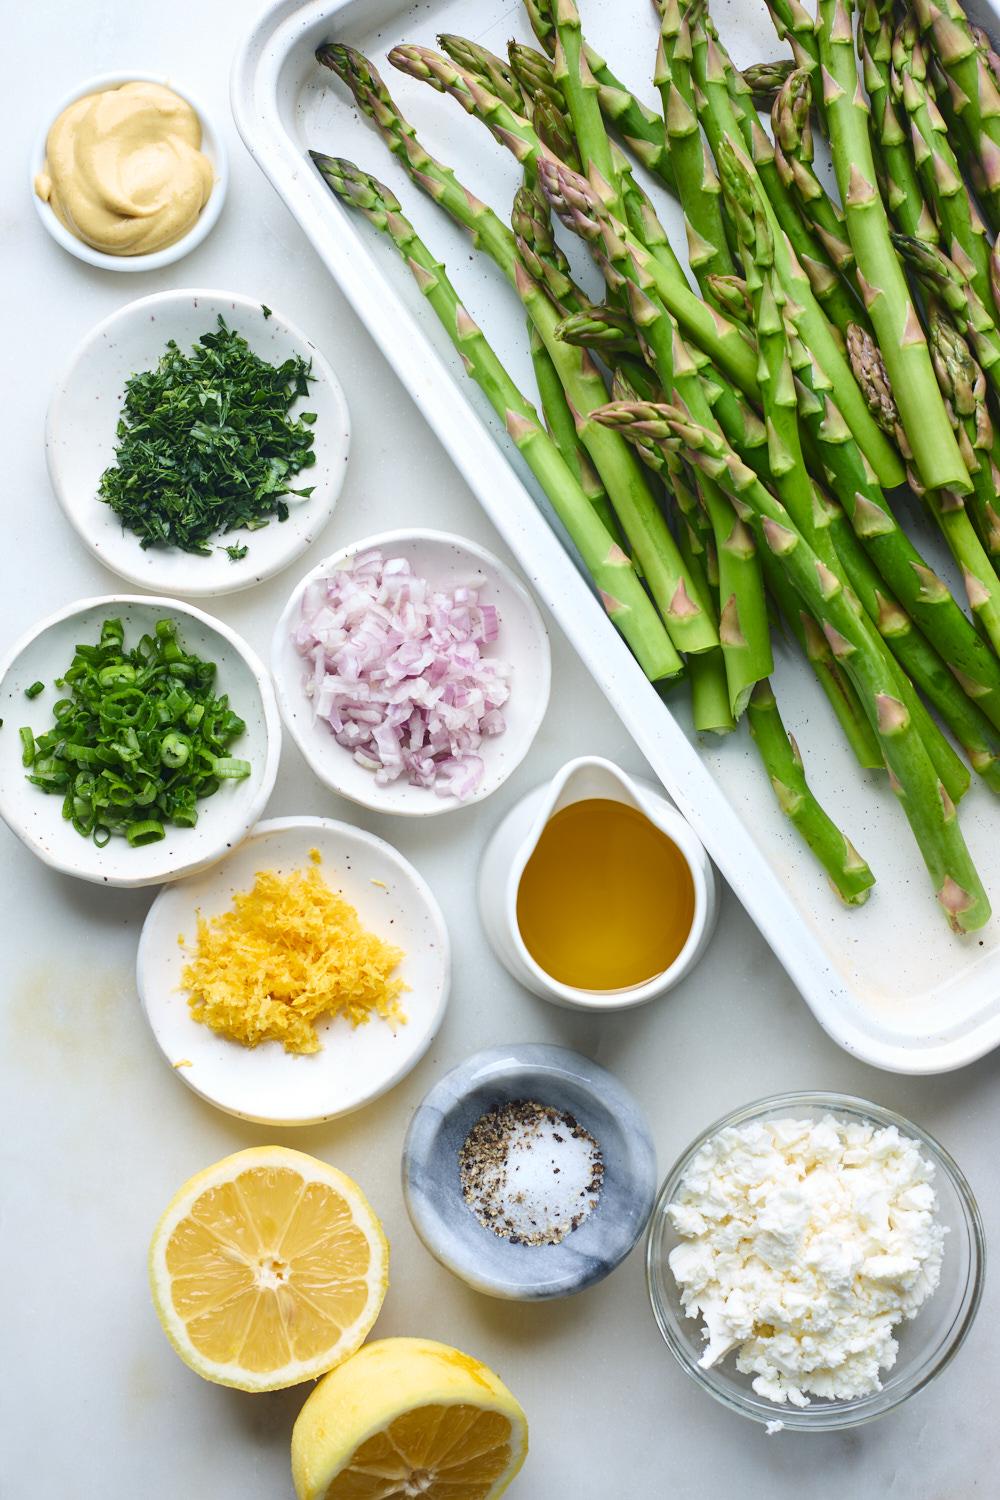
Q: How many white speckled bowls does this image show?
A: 4